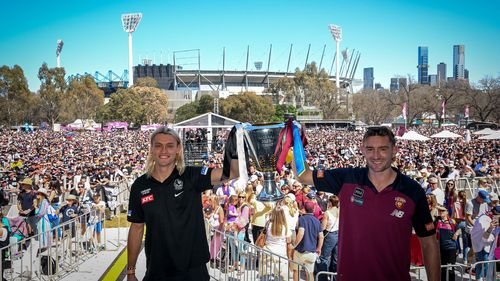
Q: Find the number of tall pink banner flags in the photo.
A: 3